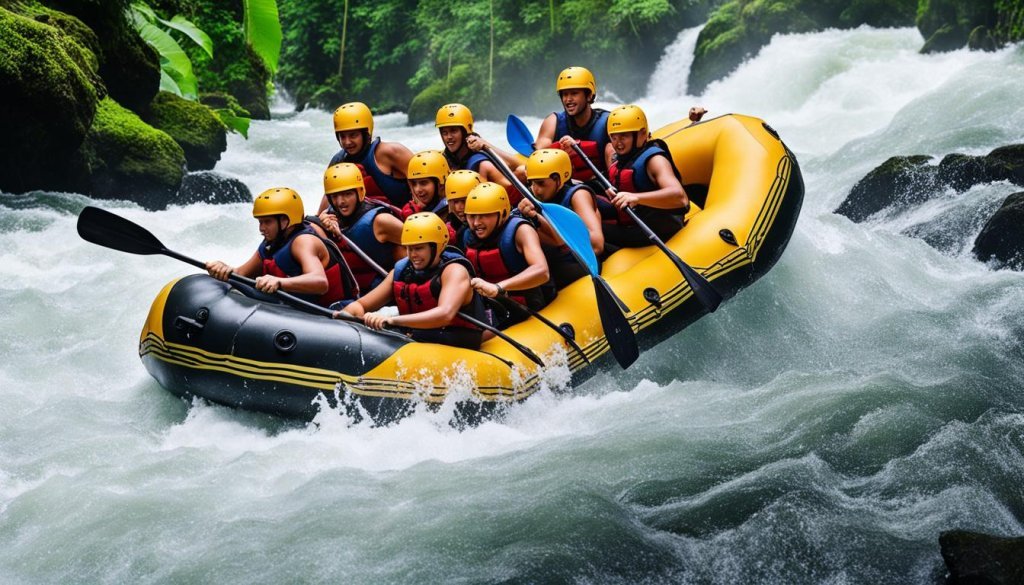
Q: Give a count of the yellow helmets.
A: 11